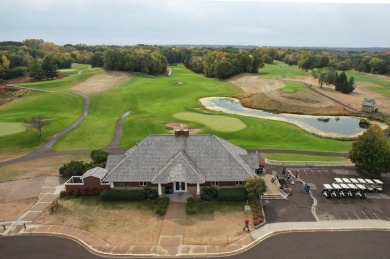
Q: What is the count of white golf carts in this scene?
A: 11